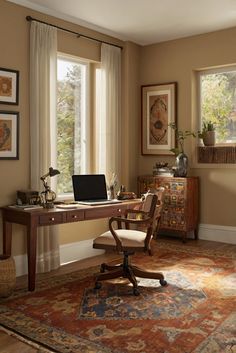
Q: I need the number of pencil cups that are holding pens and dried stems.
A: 1